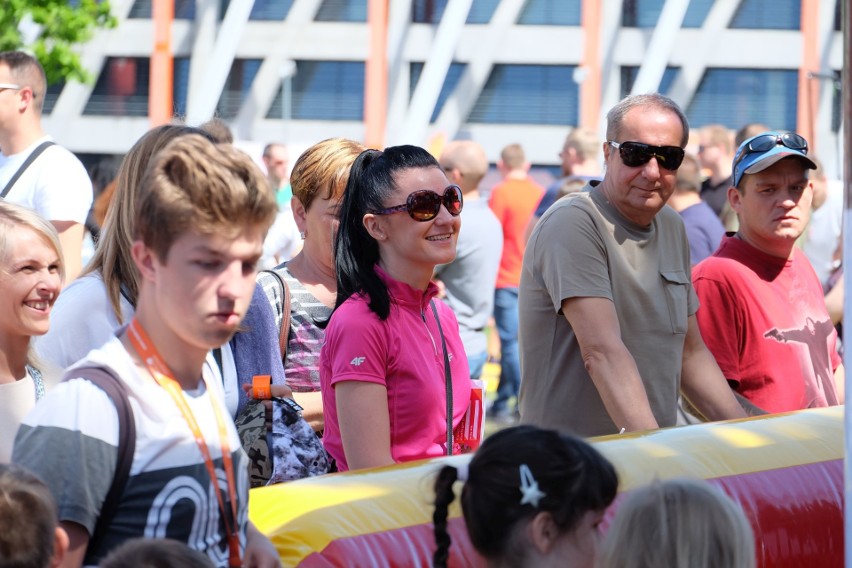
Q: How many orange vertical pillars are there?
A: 4